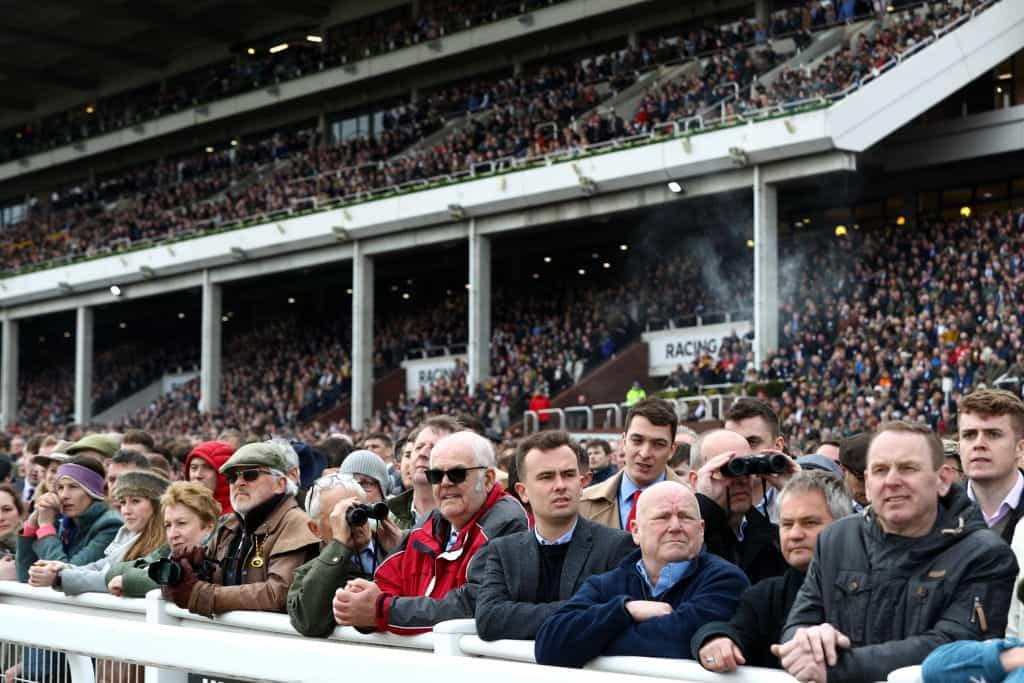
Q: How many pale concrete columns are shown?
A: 6